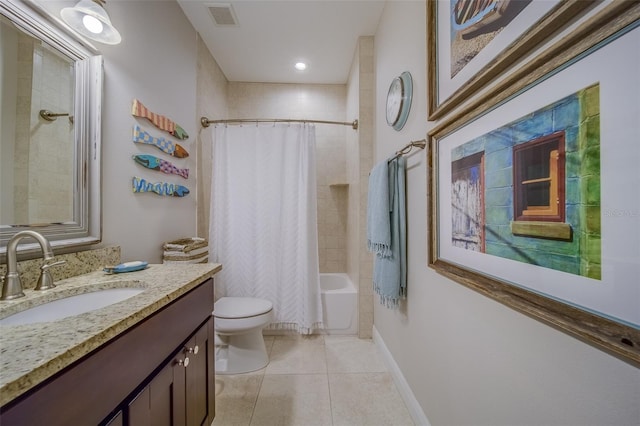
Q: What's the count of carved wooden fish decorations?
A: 4